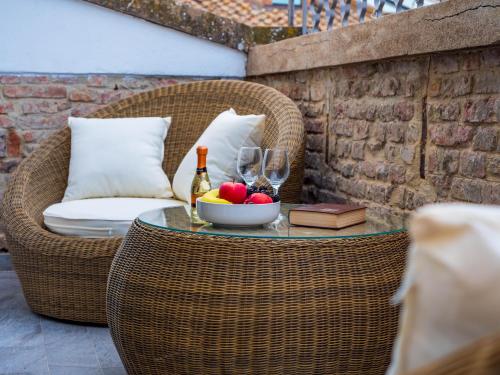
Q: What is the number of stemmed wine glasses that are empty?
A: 2